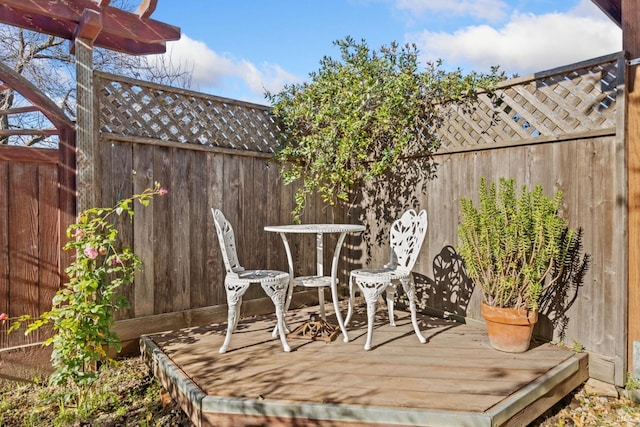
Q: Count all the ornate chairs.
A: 2